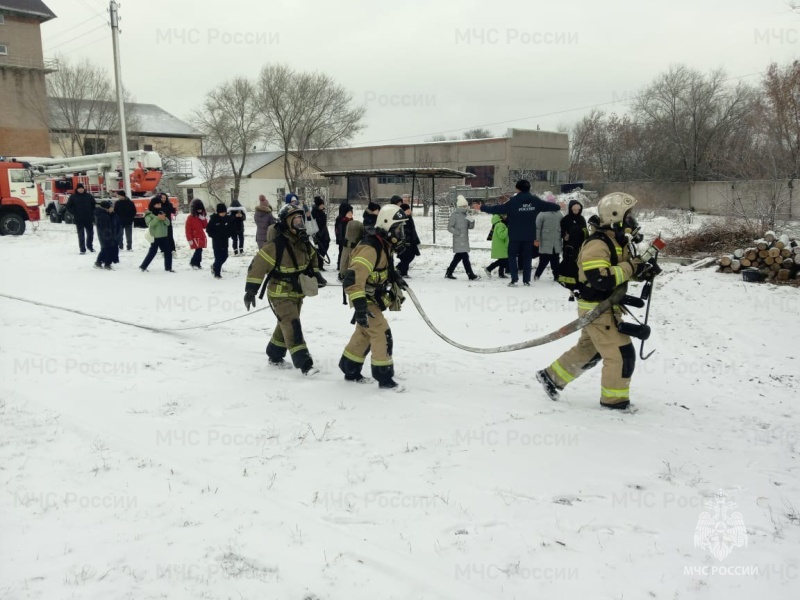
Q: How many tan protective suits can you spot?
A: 3